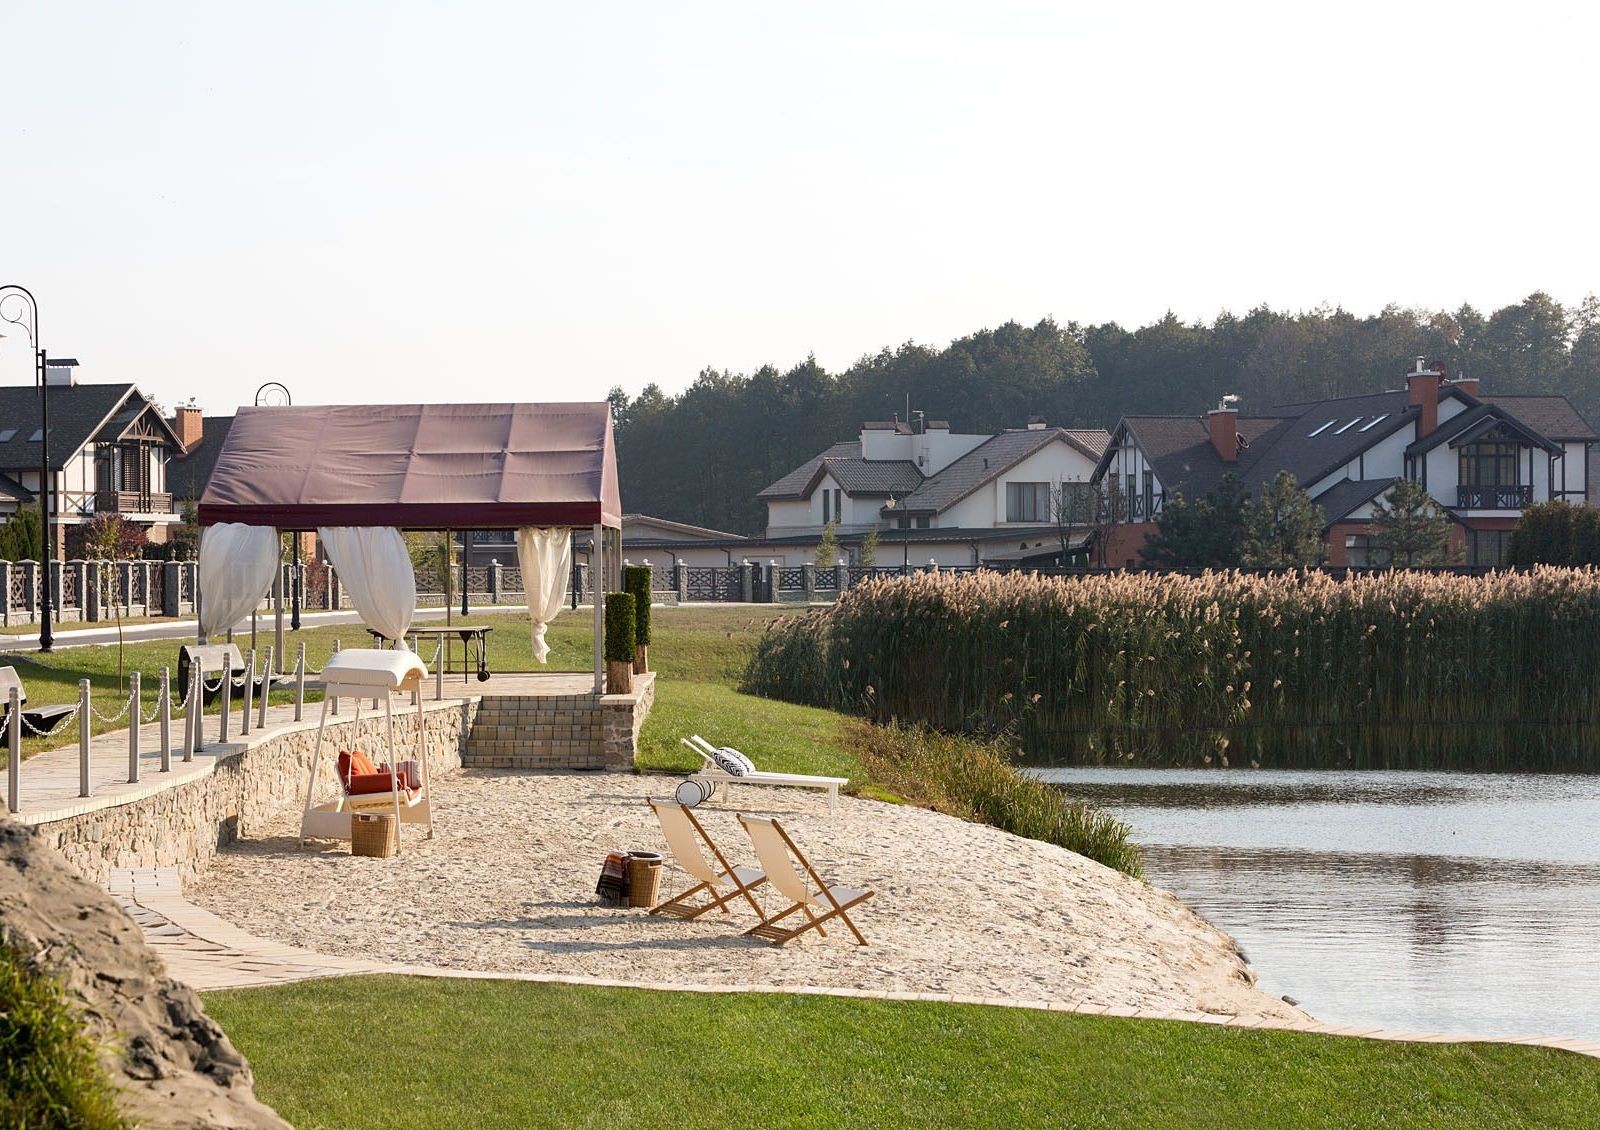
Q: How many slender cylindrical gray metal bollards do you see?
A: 14